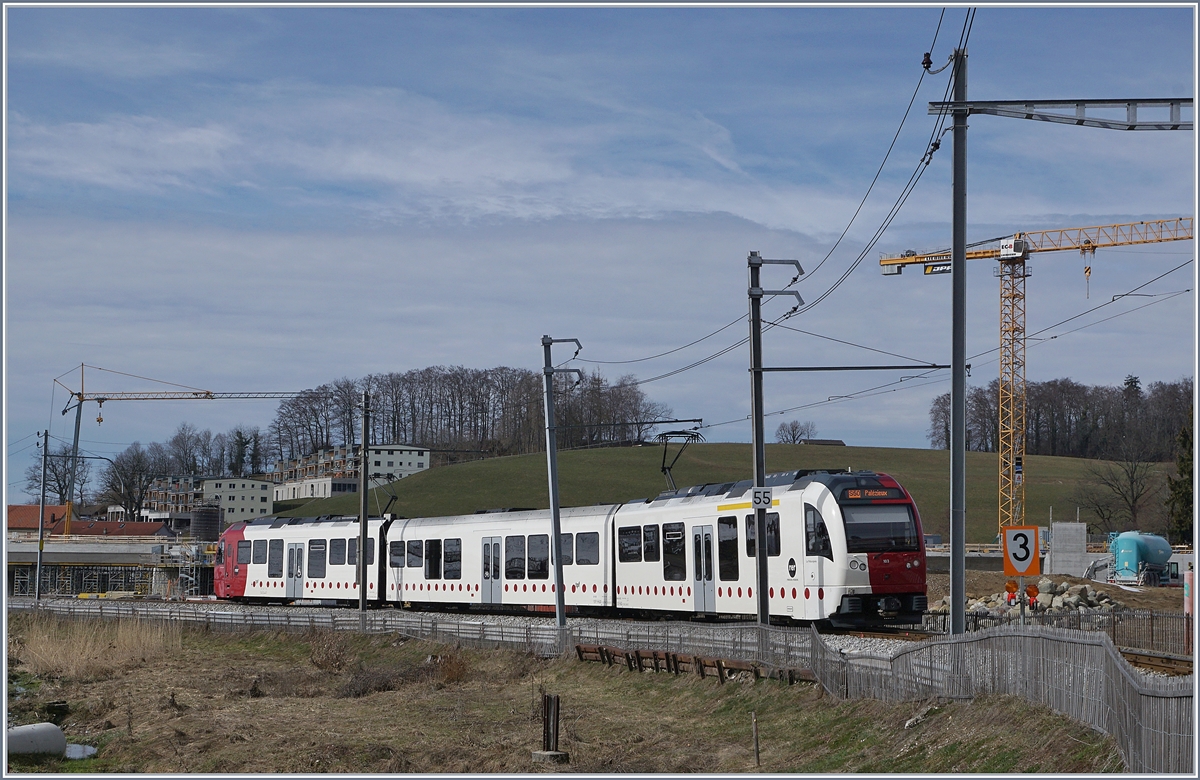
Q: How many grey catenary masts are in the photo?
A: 5